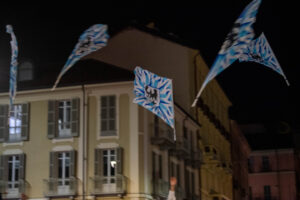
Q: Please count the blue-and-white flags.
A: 5